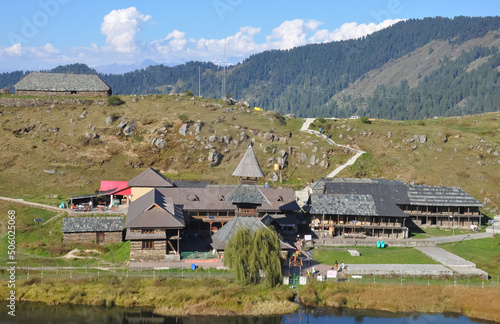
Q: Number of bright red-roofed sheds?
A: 1